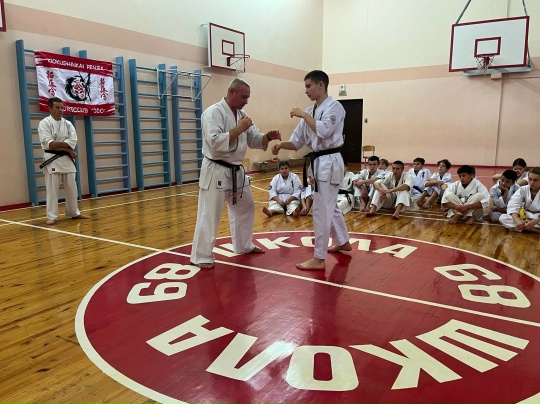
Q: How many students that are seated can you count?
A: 13